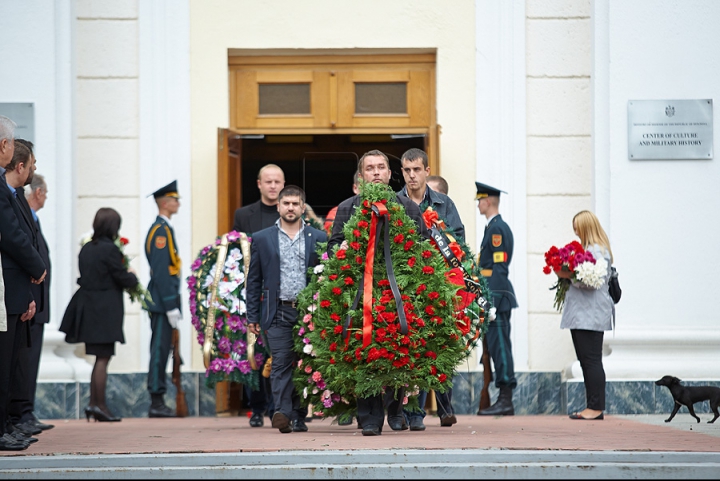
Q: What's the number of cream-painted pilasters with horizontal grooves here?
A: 2